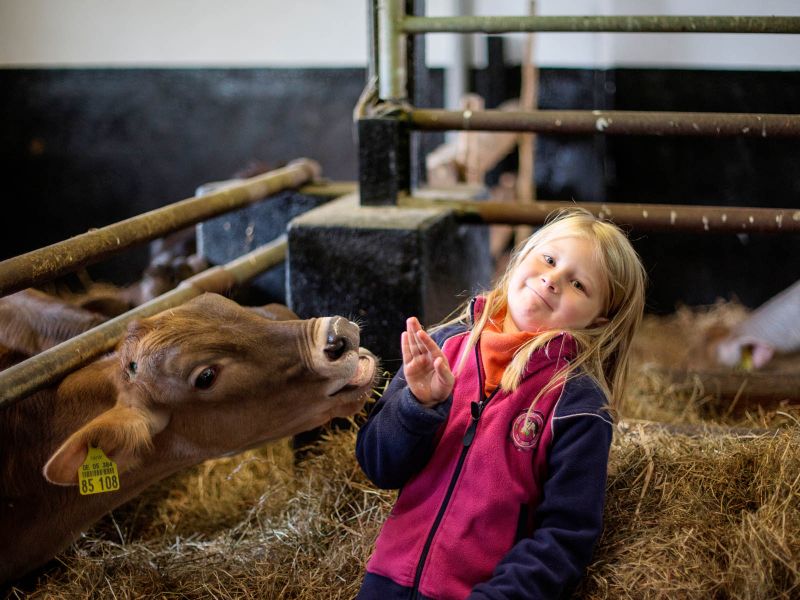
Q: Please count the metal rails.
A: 5